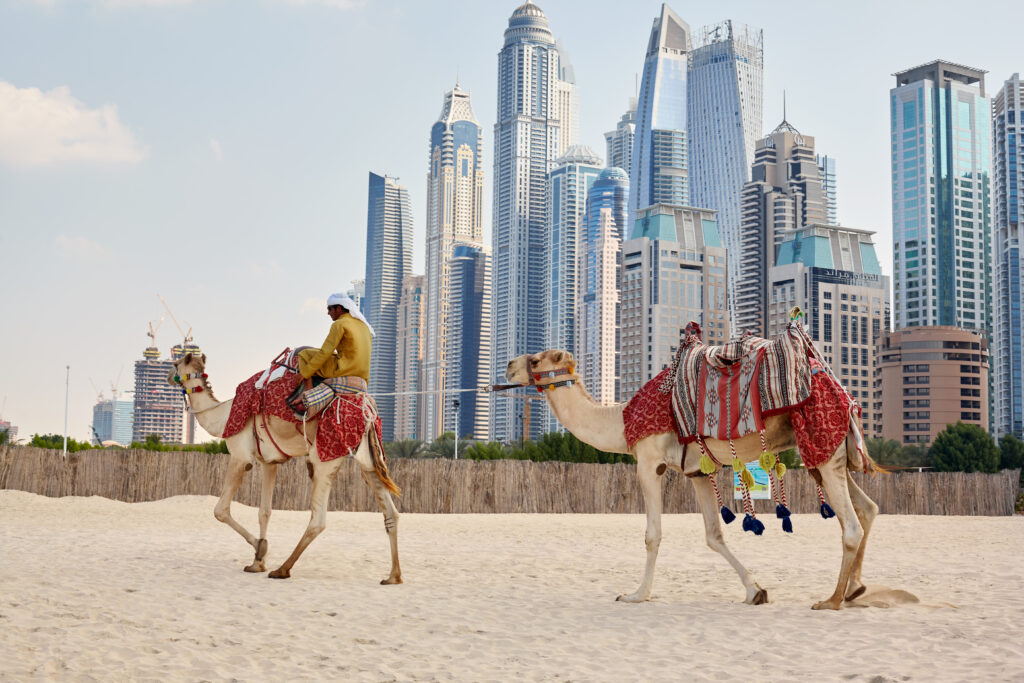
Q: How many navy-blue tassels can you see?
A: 6